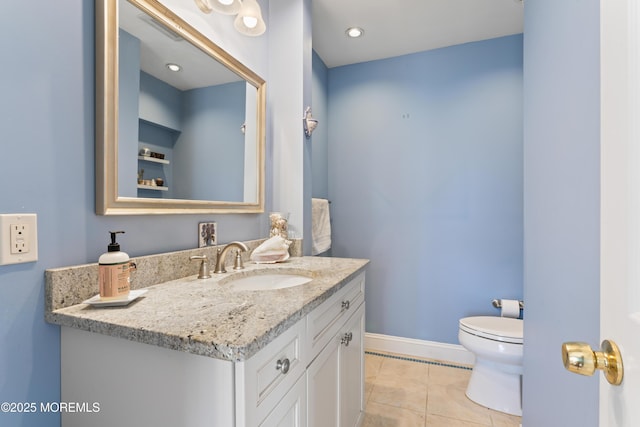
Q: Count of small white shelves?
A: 2